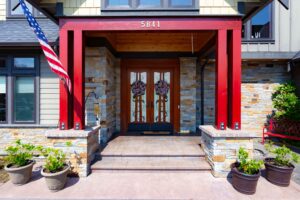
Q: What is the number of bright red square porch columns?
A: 4